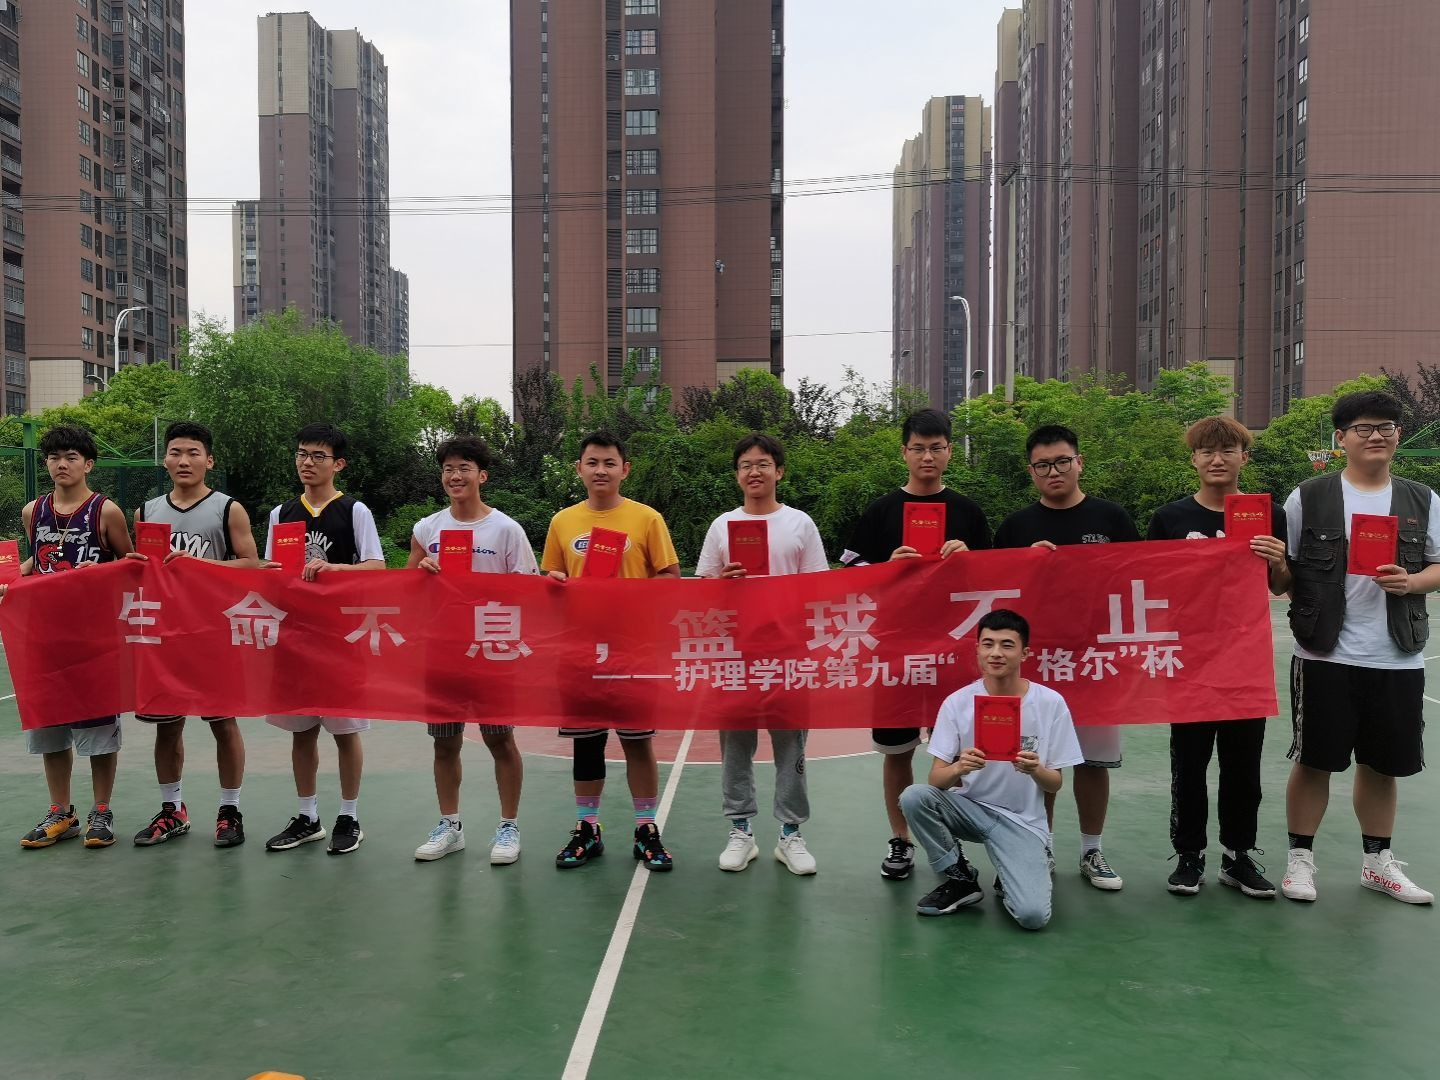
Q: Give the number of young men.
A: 11